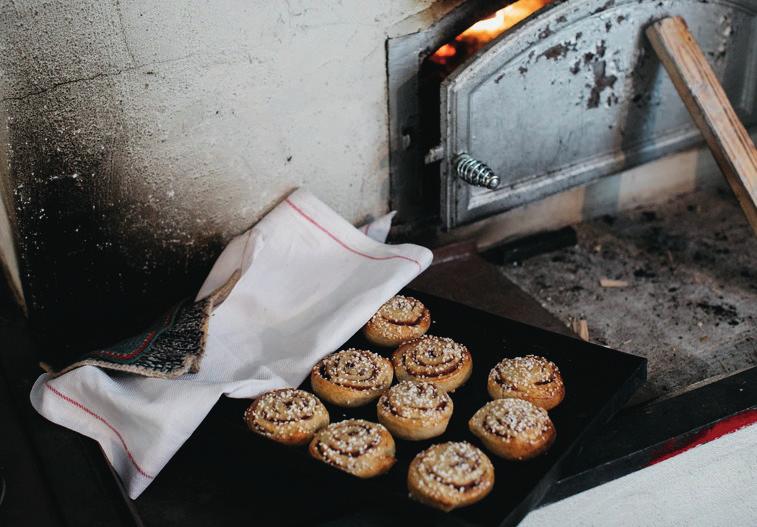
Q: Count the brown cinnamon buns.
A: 9